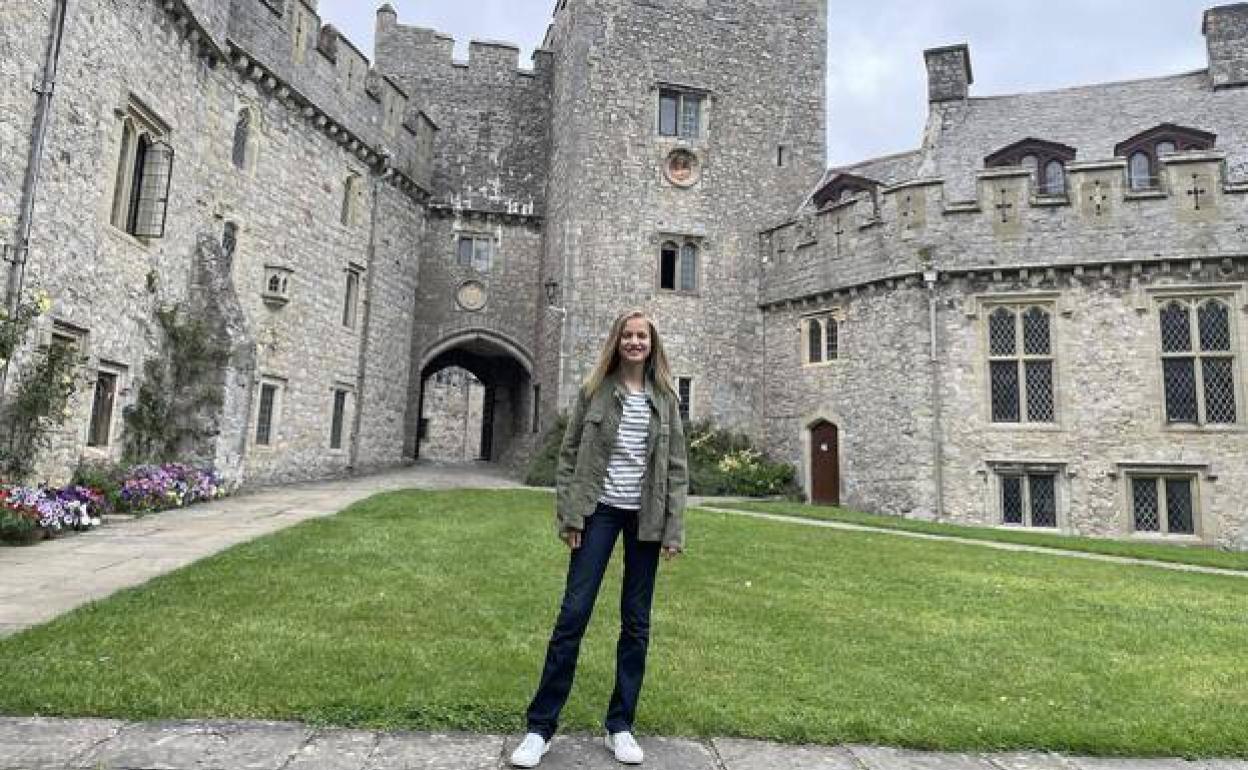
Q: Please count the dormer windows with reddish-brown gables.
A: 3